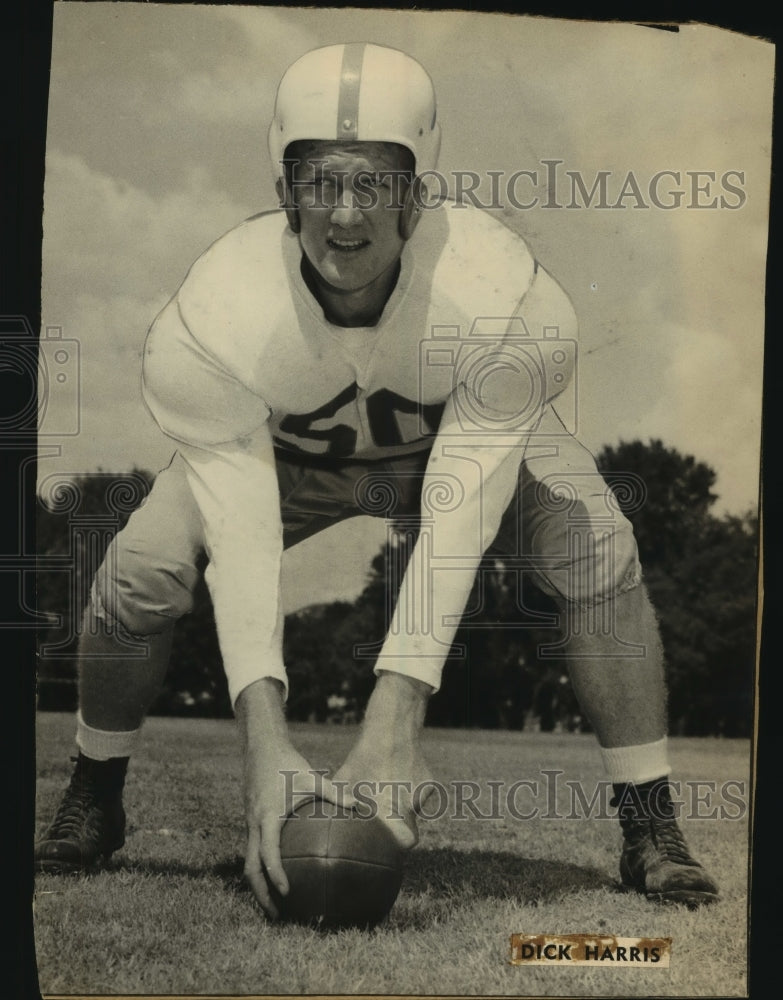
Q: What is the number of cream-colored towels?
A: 0